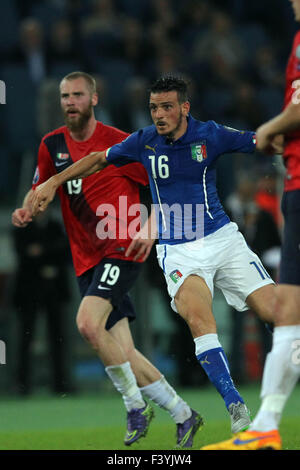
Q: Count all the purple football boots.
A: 2